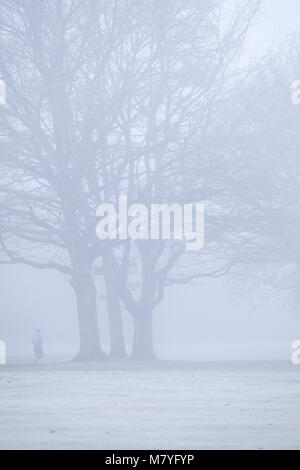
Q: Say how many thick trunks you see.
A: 3